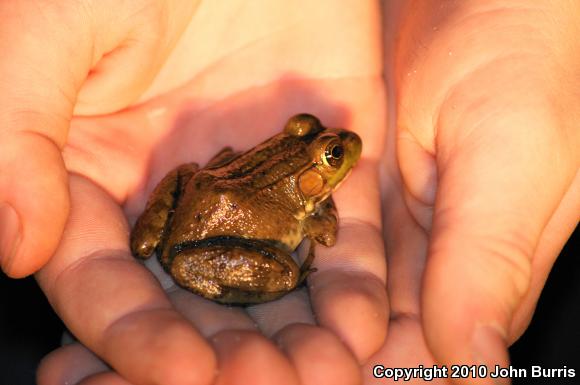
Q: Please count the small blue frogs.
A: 0